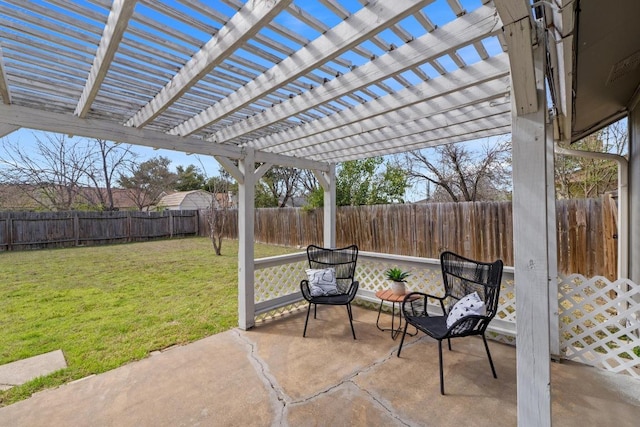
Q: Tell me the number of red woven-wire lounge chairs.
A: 0